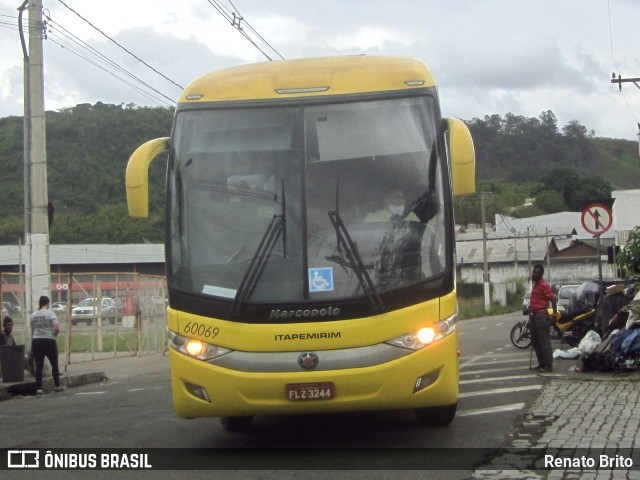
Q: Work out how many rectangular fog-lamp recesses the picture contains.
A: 2